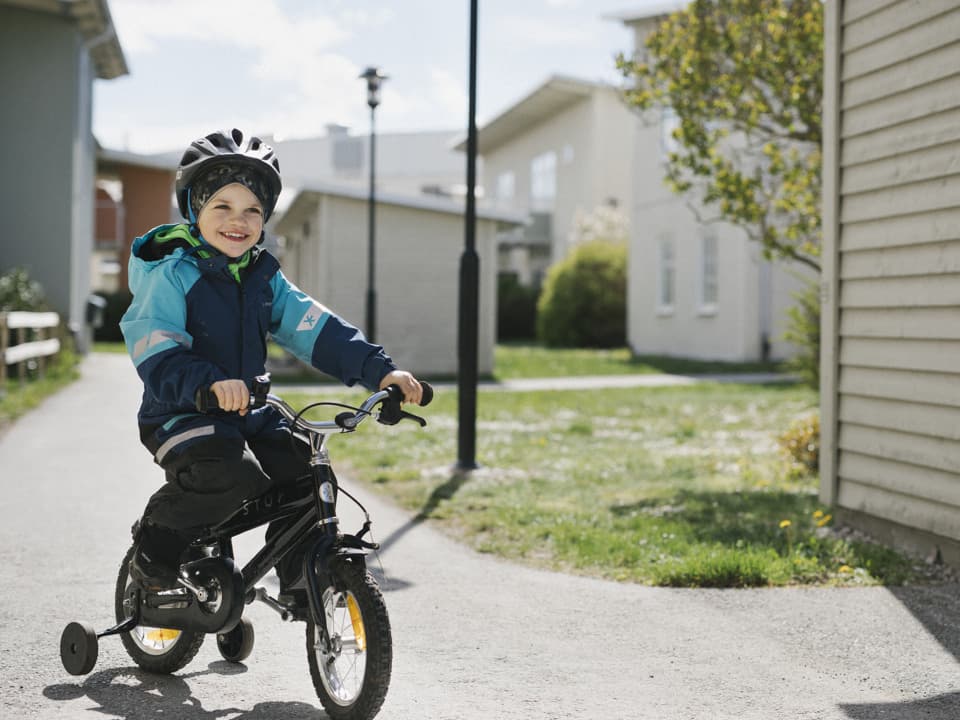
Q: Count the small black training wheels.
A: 2